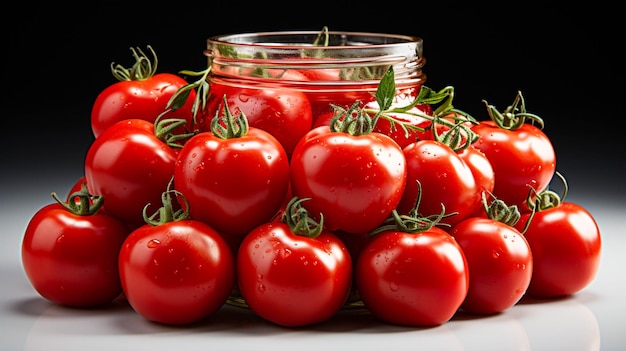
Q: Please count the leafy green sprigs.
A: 2